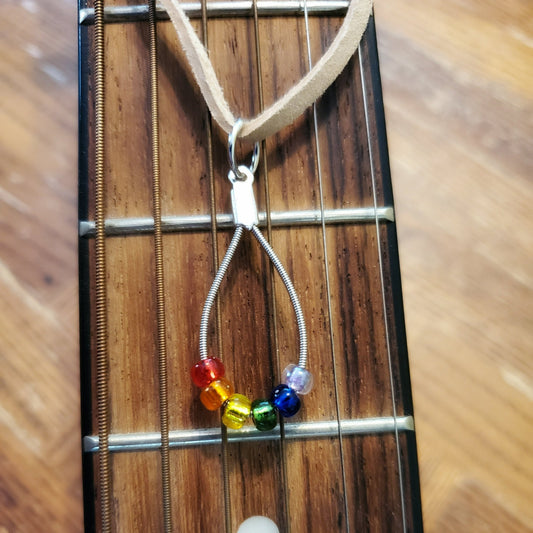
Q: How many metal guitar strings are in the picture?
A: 6